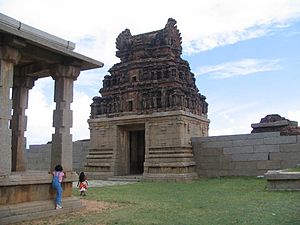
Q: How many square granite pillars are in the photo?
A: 3